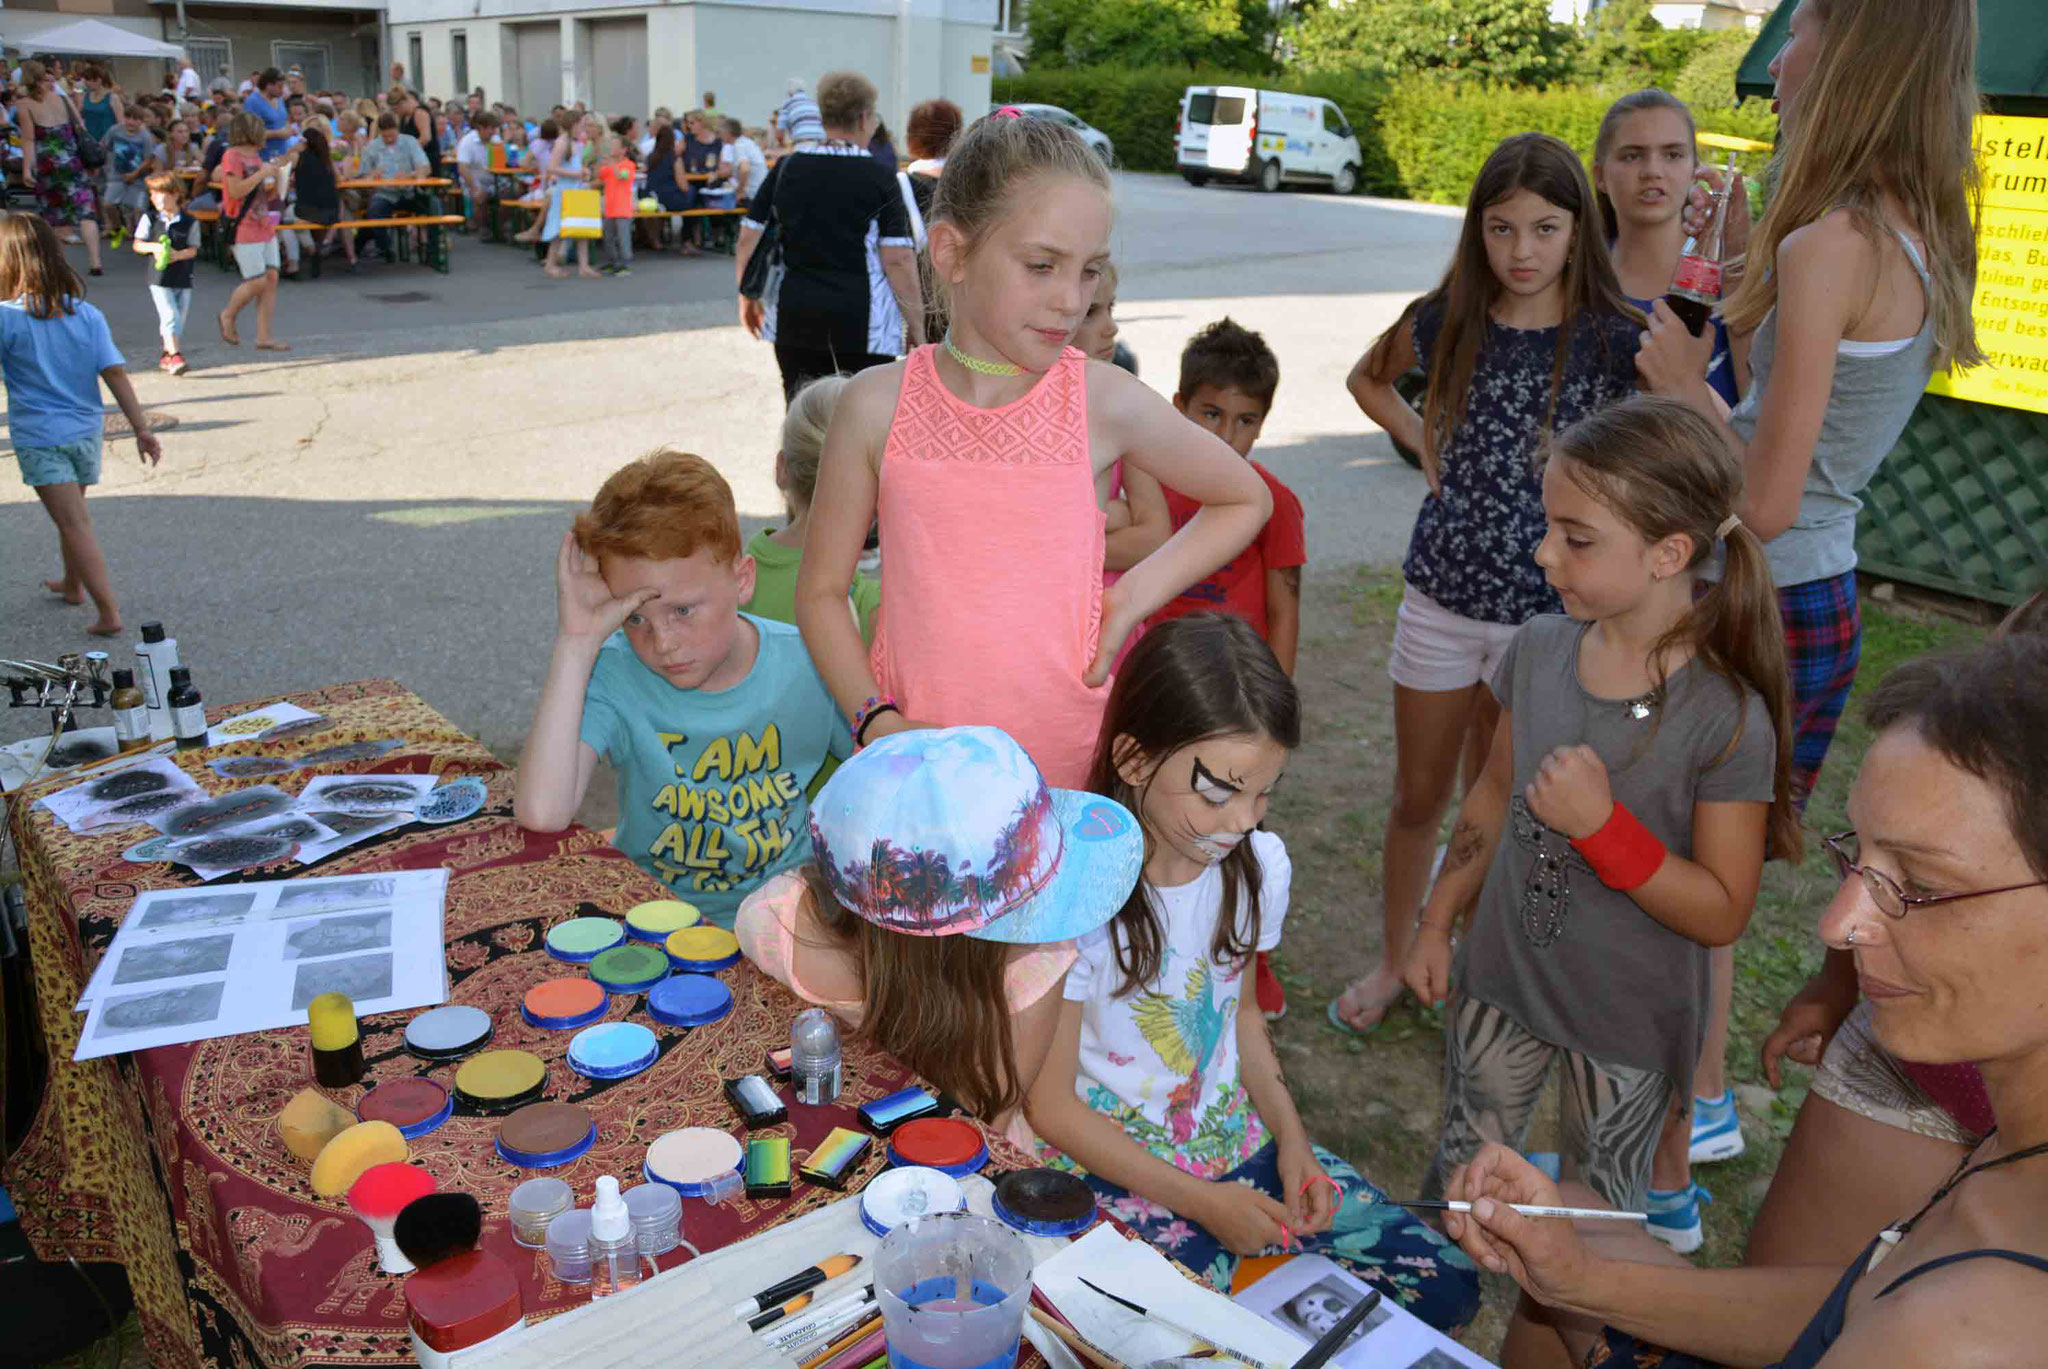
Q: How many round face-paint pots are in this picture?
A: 15